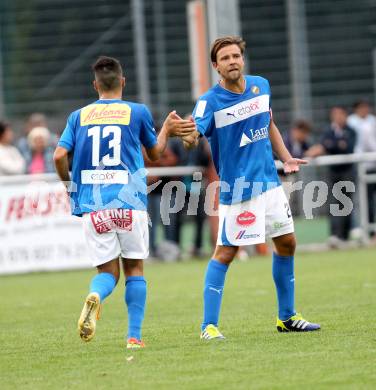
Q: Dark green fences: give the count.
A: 1